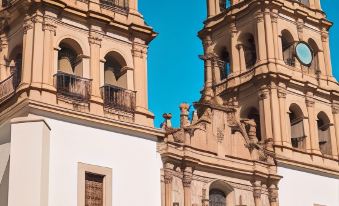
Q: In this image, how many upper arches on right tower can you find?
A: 4